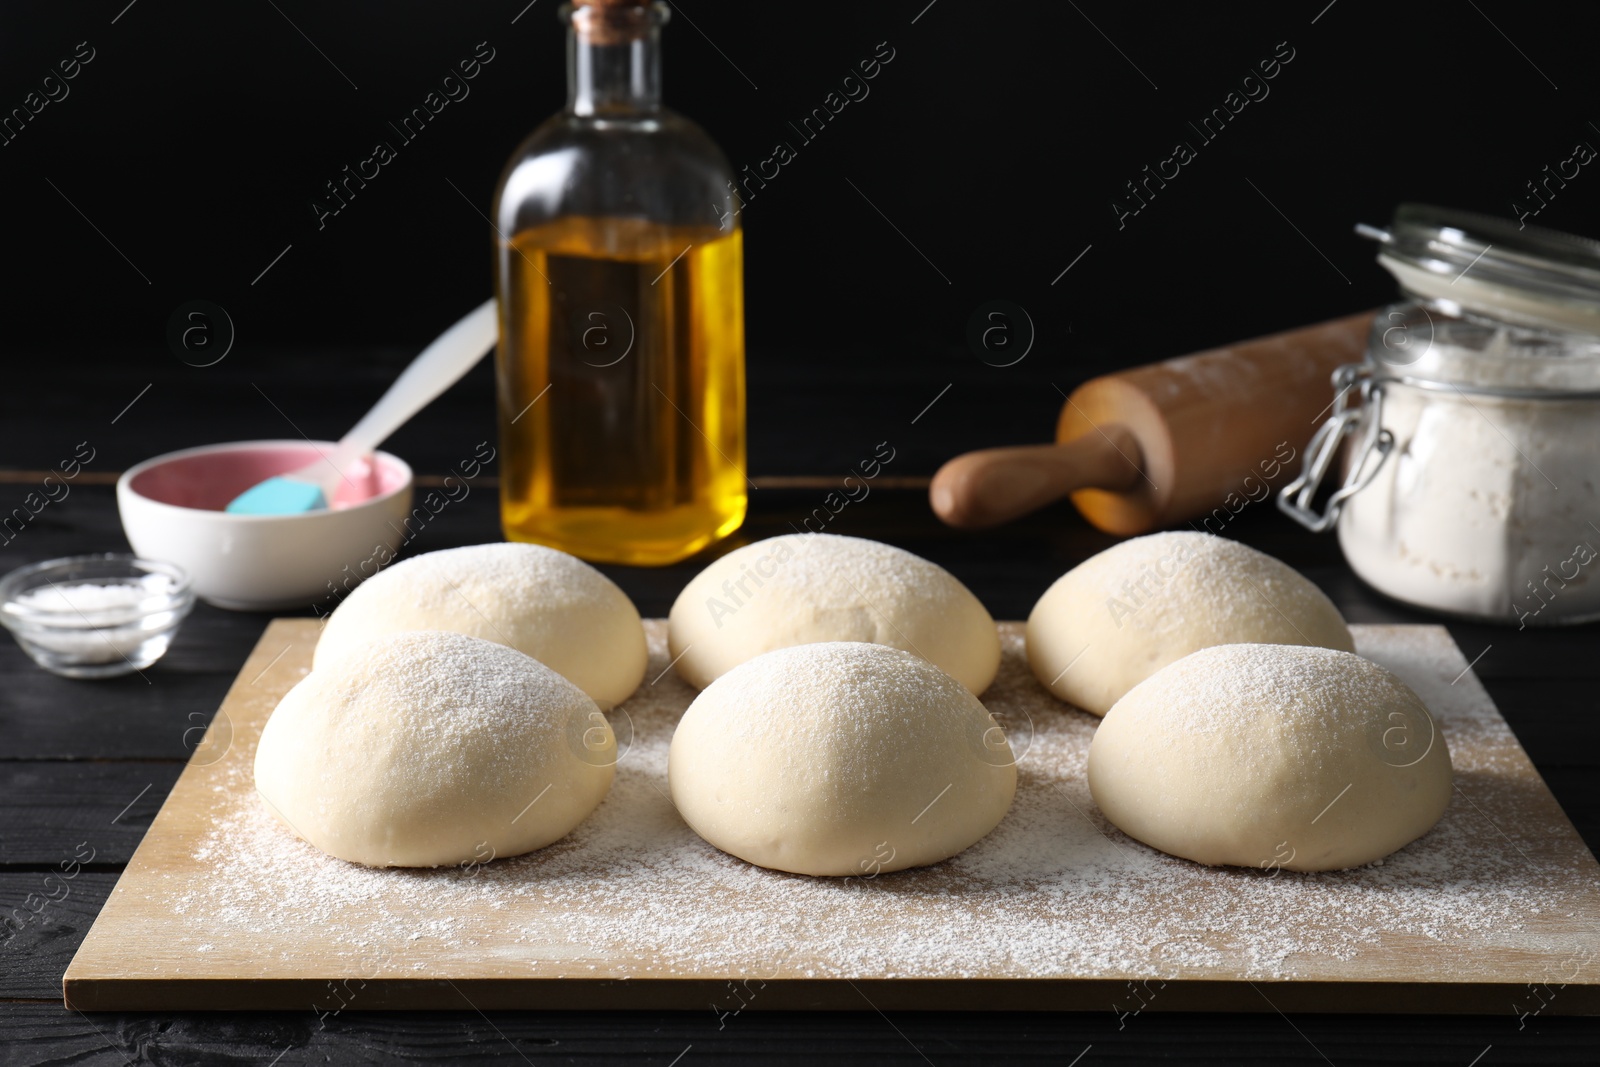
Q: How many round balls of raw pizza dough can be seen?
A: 6